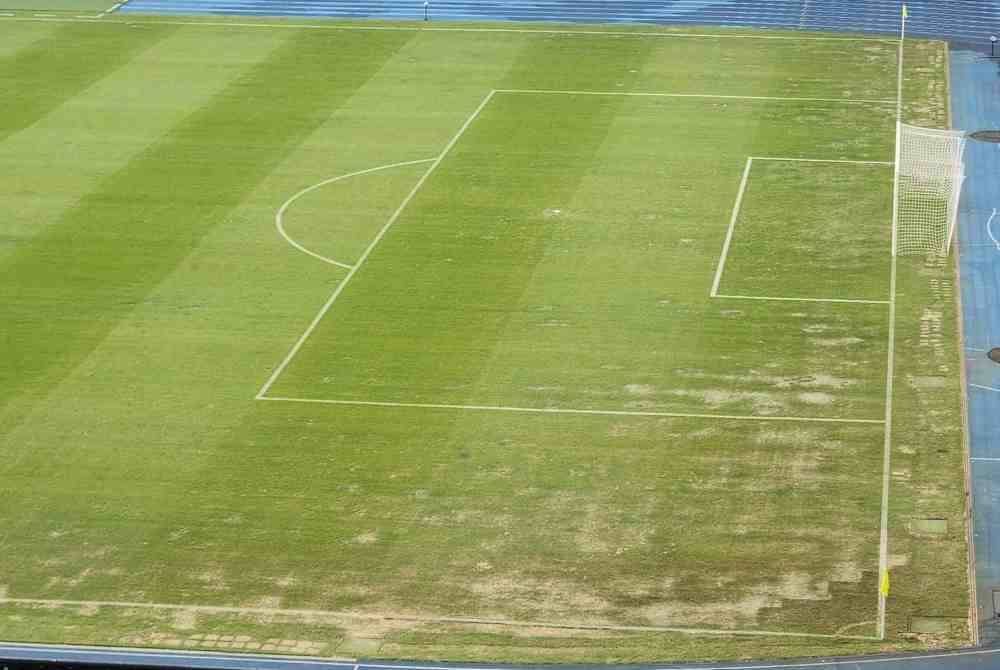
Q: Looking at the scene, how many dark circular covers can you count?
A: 2